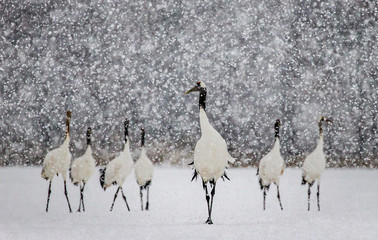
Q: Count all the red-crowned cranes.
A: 7